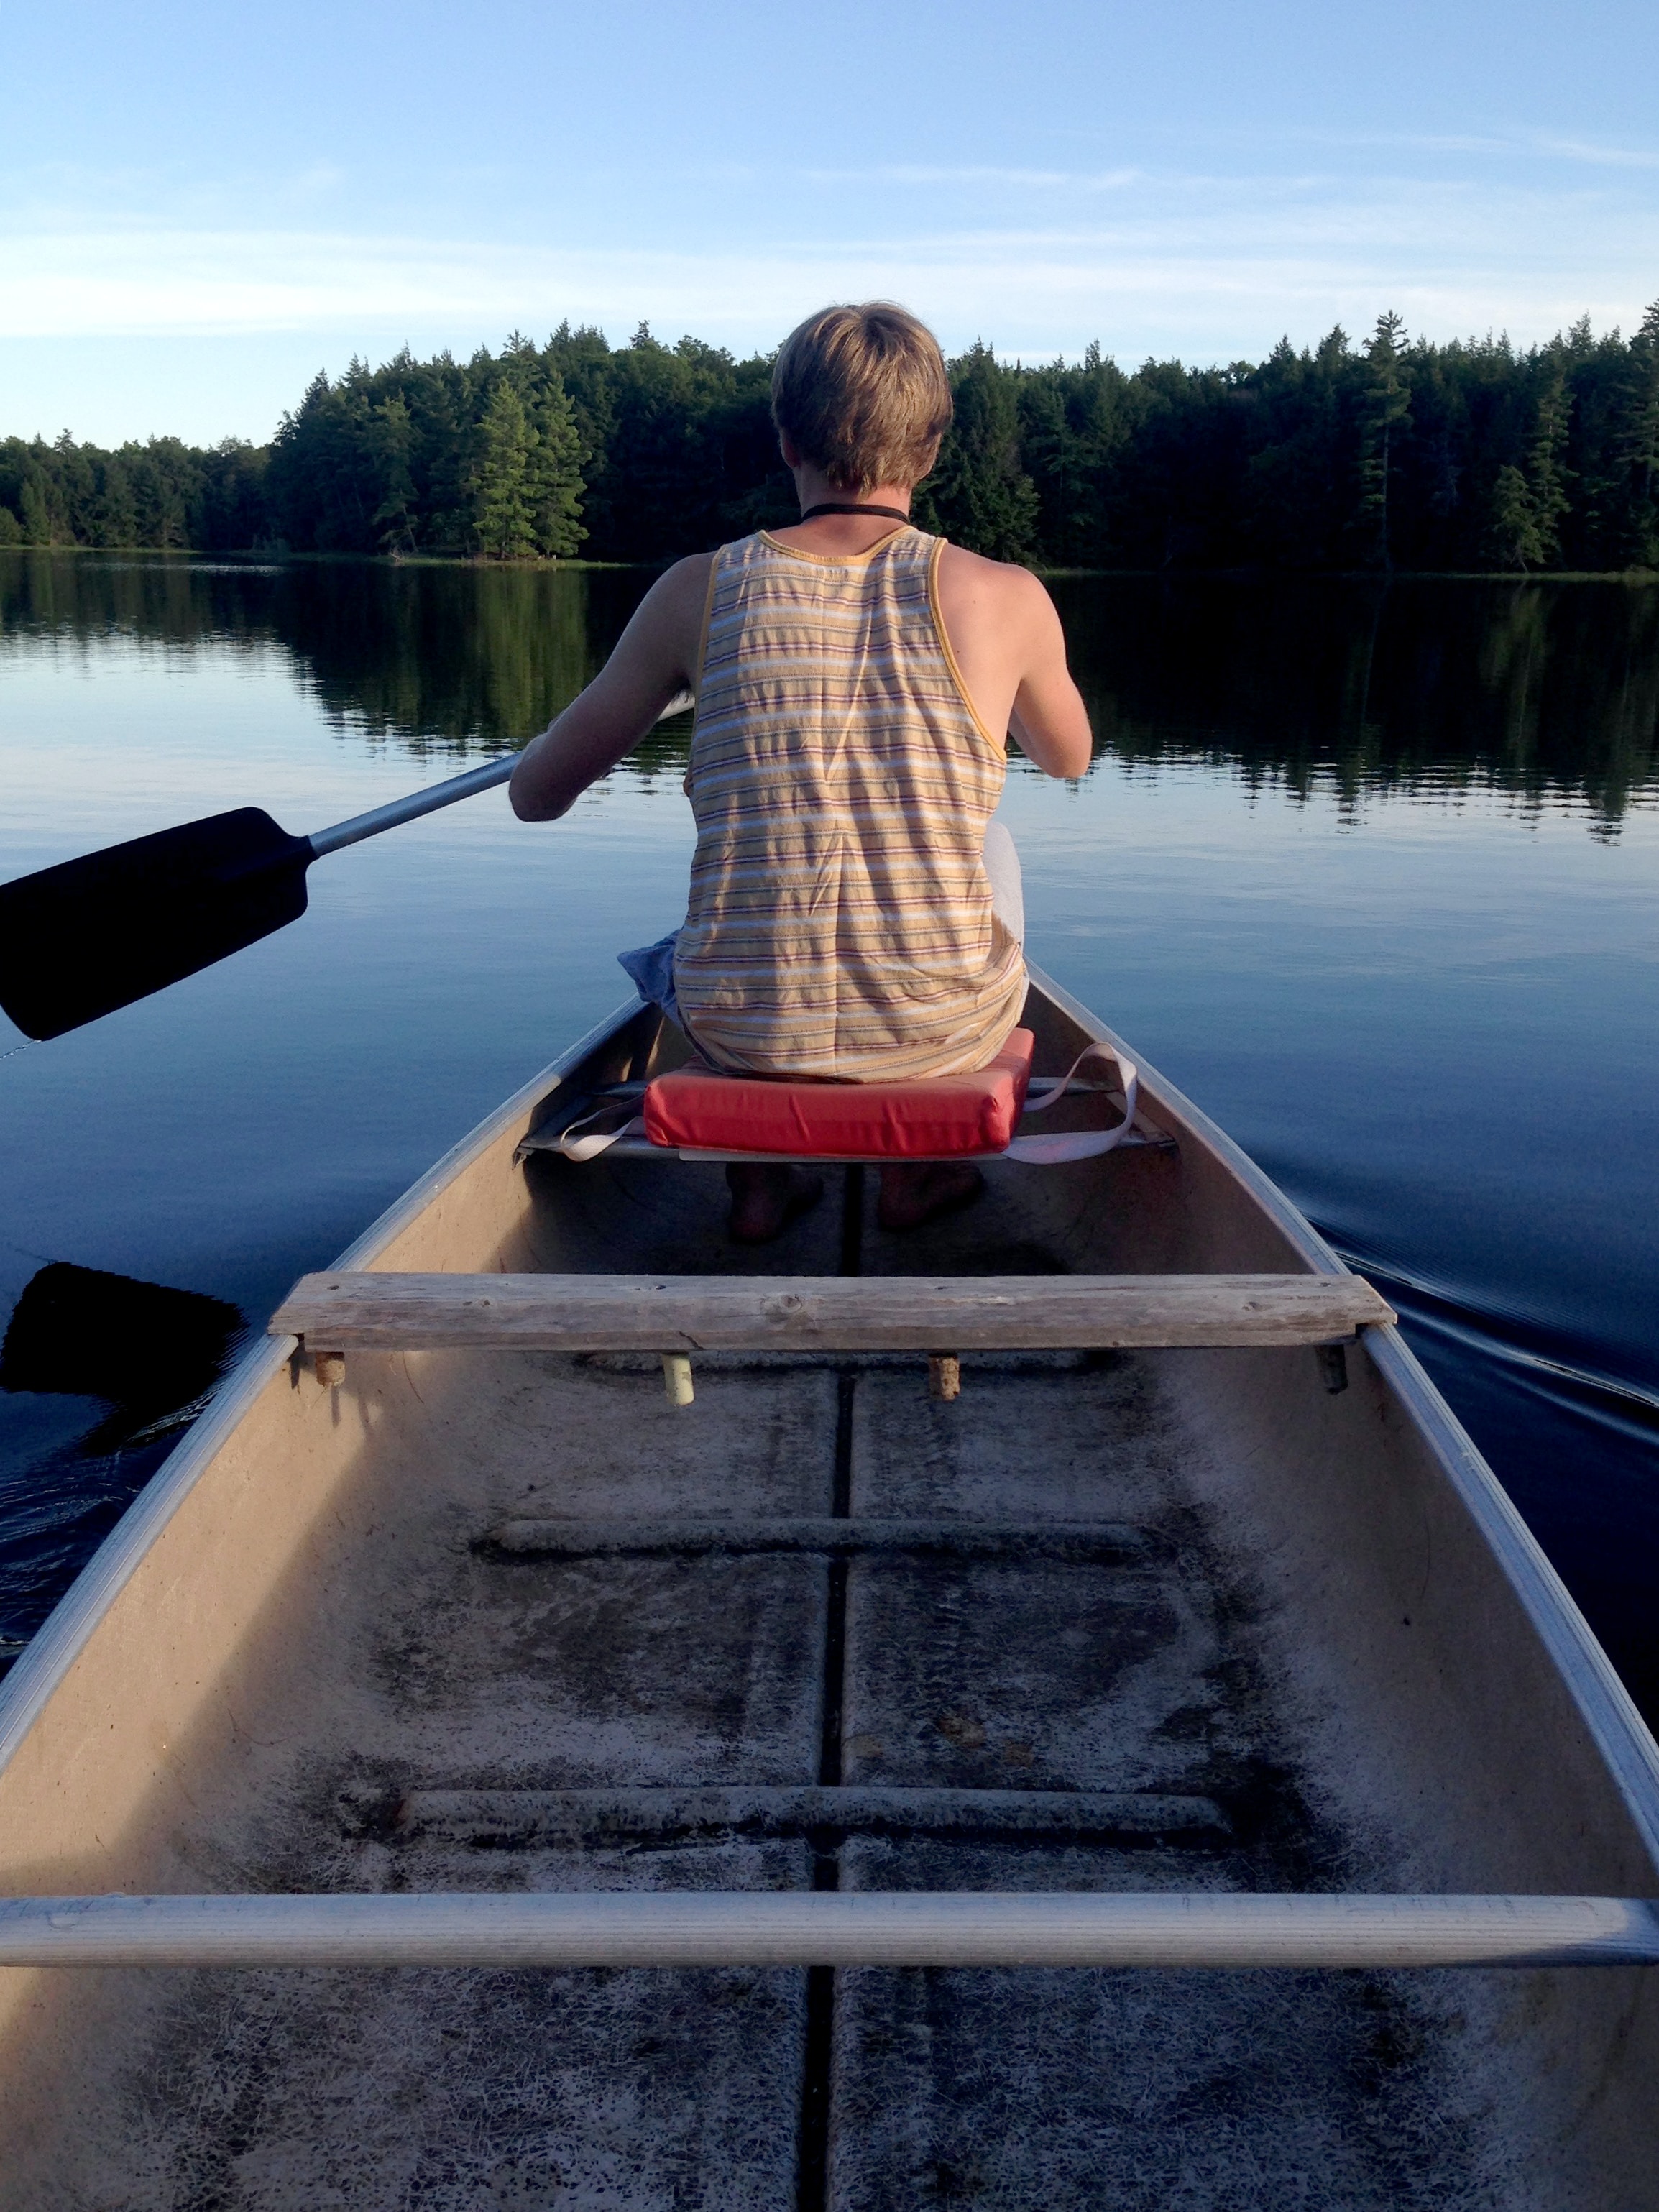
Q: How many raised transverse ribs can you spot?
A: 3